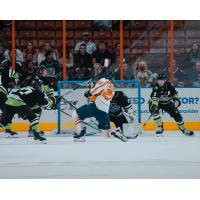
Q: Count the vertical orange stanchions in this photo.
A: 4